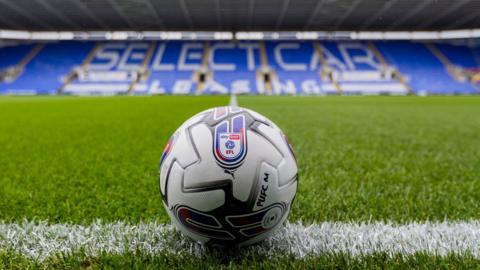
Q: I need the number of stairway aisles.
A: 8